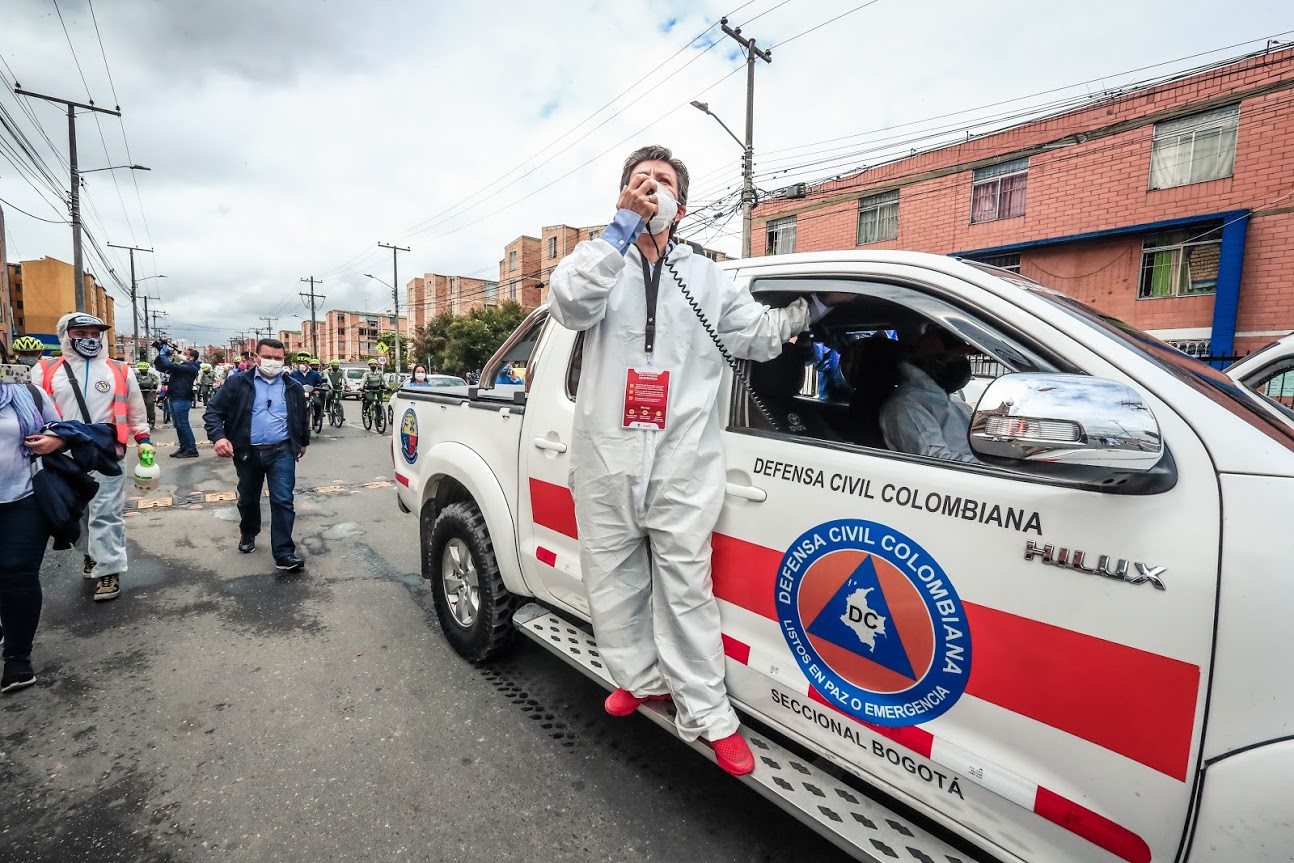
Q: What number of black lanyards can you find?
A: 1